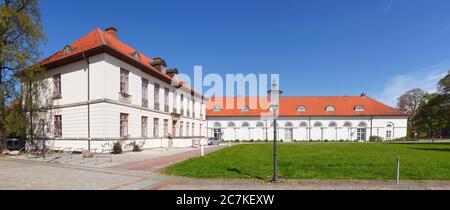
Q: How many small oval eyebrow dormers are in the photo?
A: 8